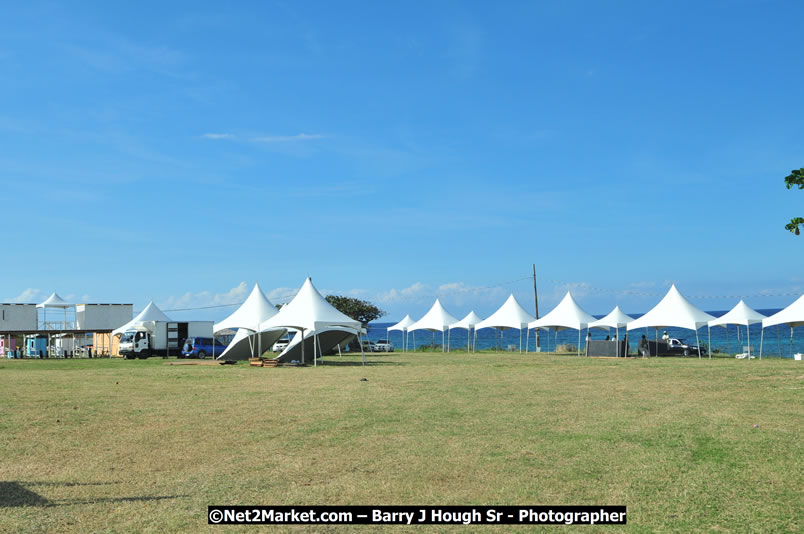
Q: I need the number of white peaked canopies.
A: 13